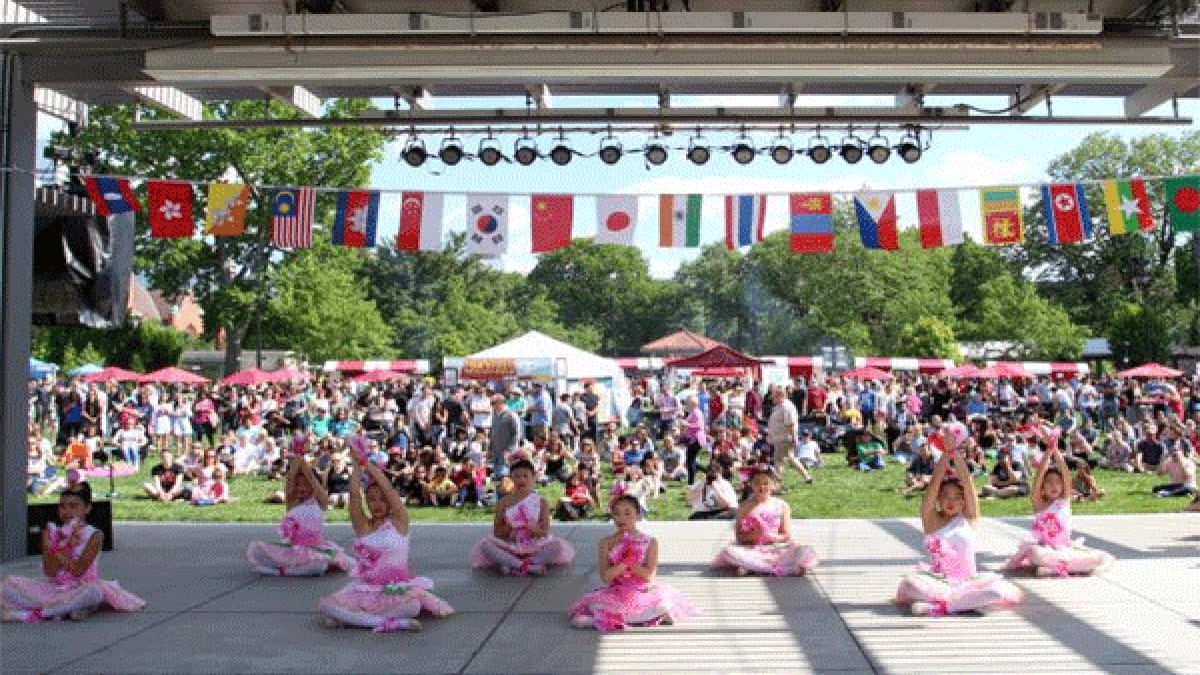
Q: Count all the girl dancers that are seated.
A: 8